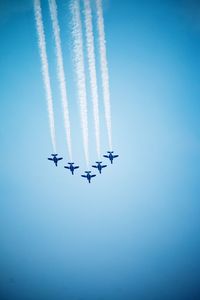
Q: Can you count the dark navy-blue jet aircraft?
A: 5